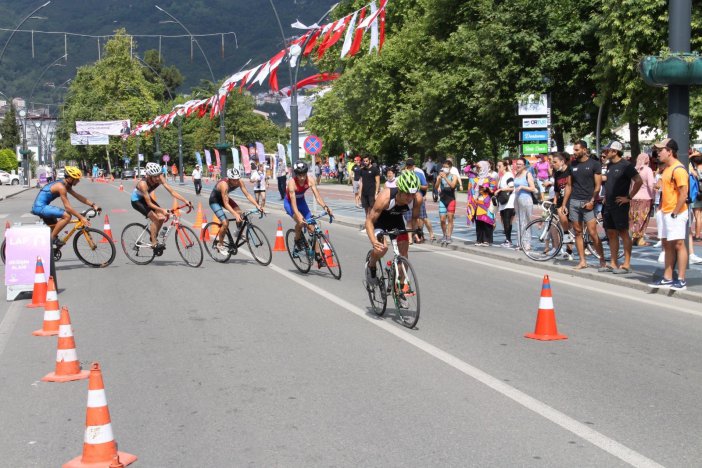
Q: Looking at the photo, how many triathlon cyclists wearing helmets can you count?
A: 5